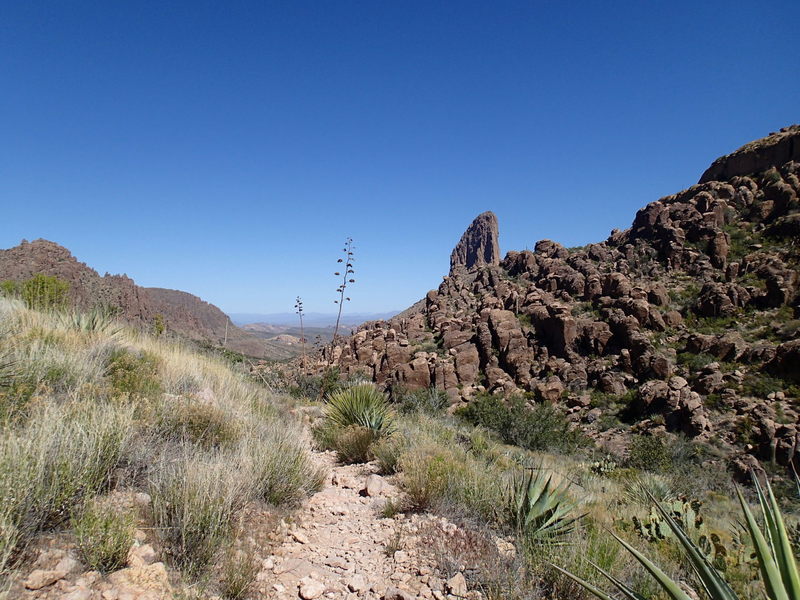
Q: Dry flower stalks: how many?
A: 2